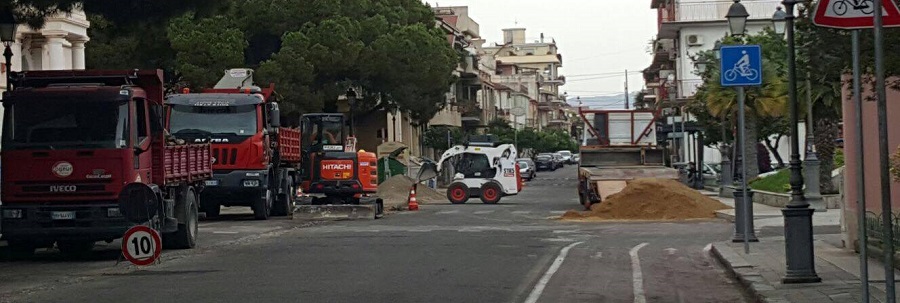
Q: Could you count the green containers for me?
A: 1